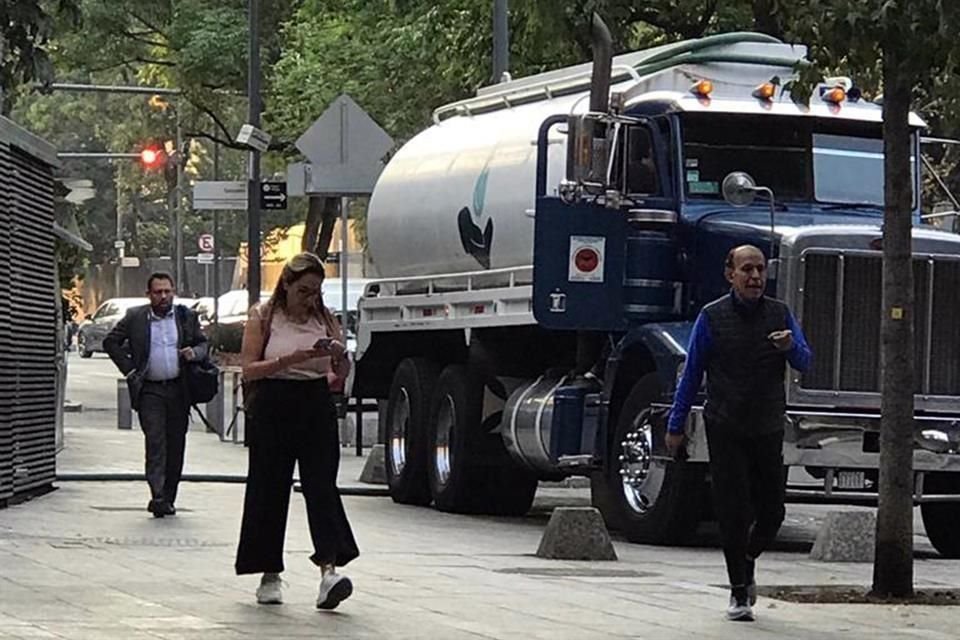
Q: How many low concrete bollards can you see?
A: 3